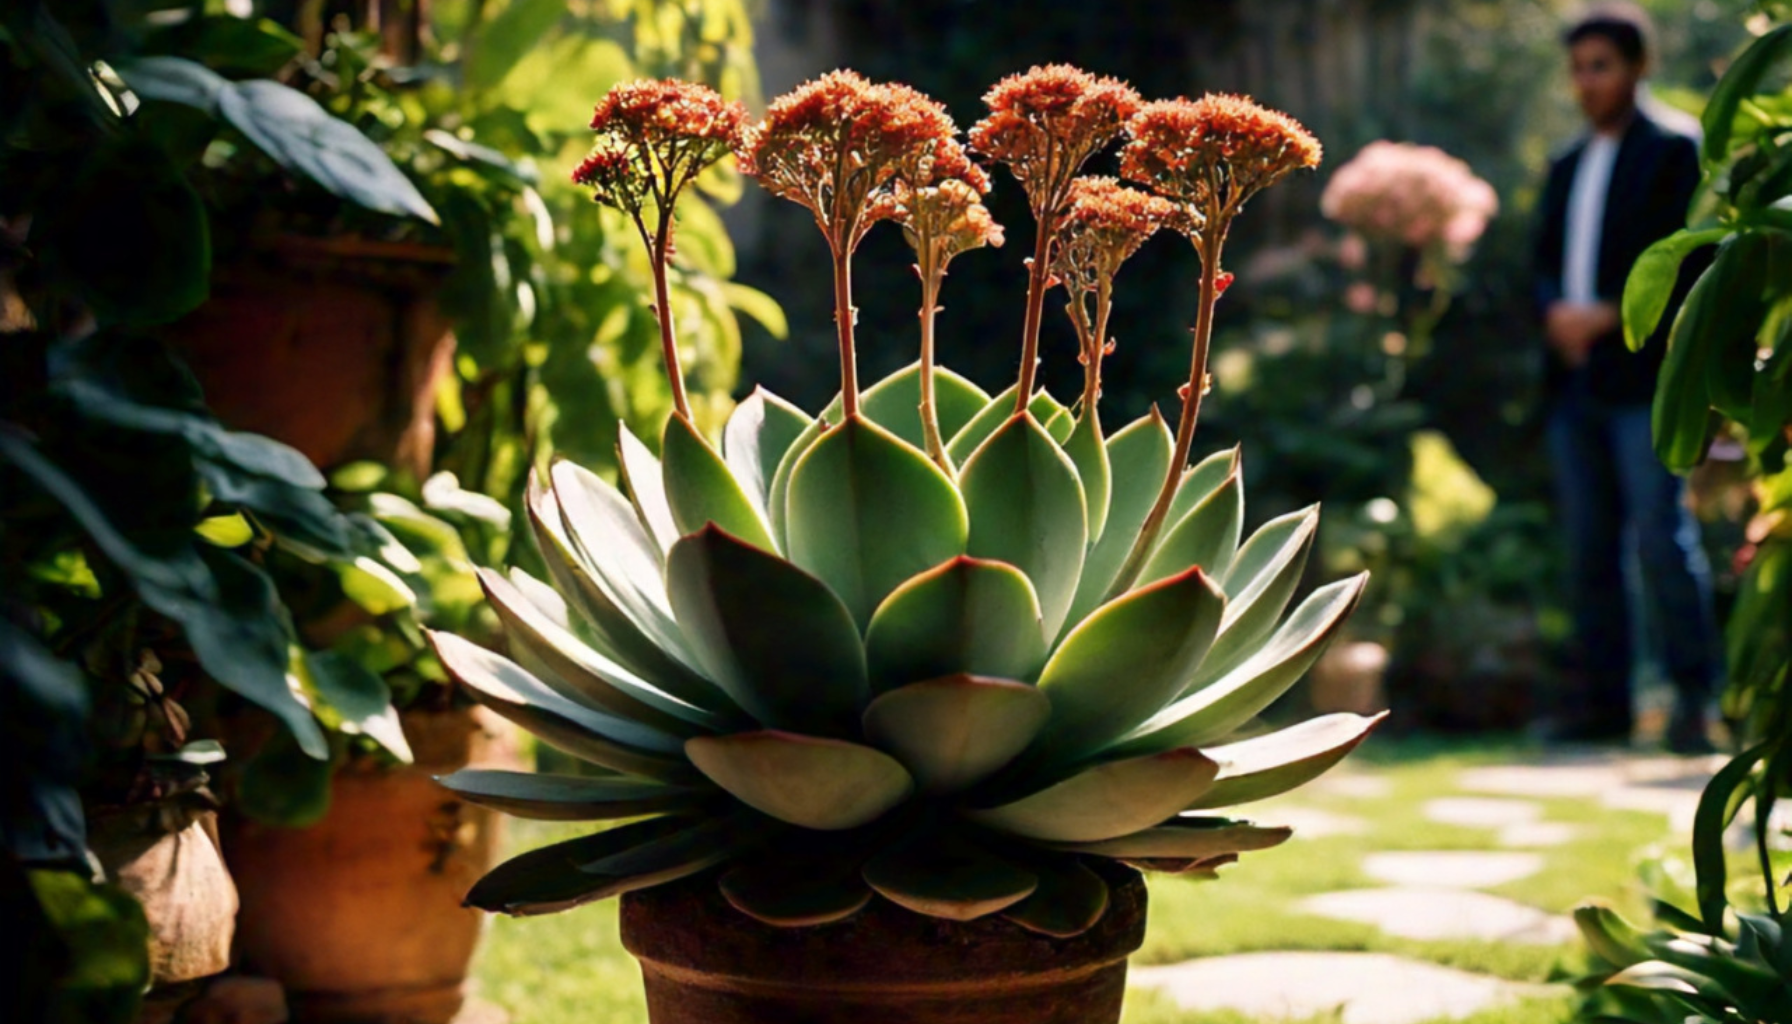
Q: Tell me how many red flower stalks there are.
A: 6